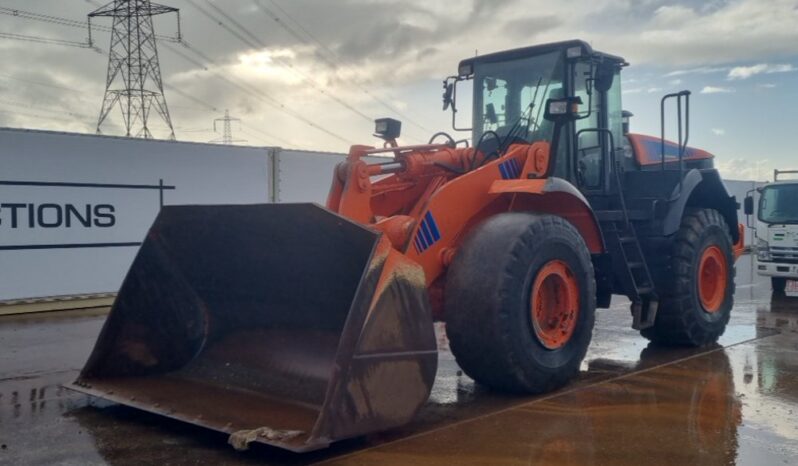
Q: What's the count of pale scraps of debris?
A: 1